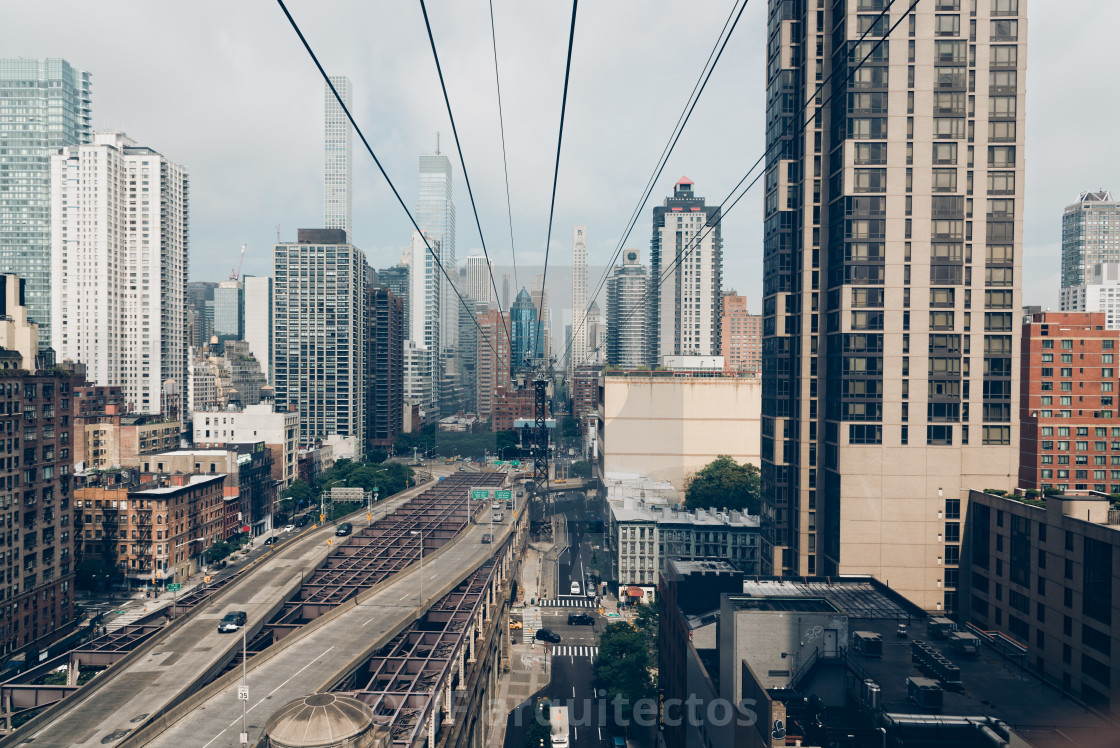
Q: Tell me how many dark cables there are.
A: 8